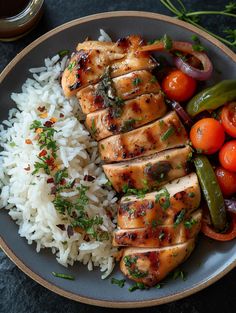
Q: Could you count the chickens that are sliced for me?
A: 8